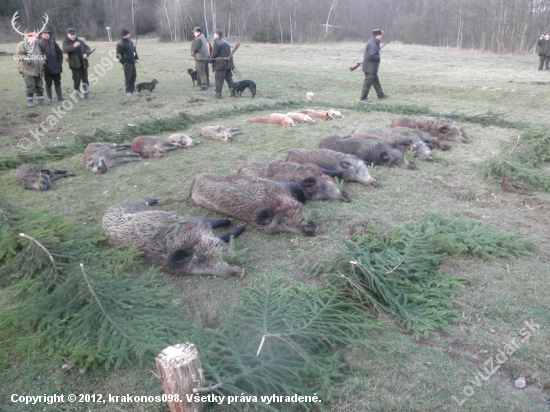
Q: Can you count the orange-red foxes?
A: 4